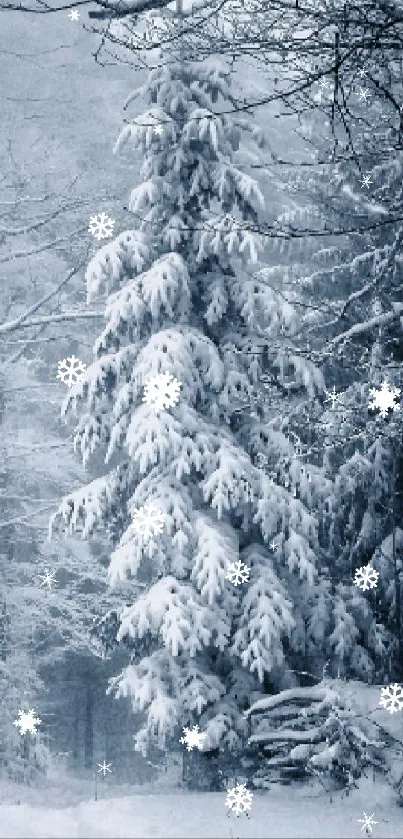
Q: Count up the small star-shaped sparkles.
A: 11